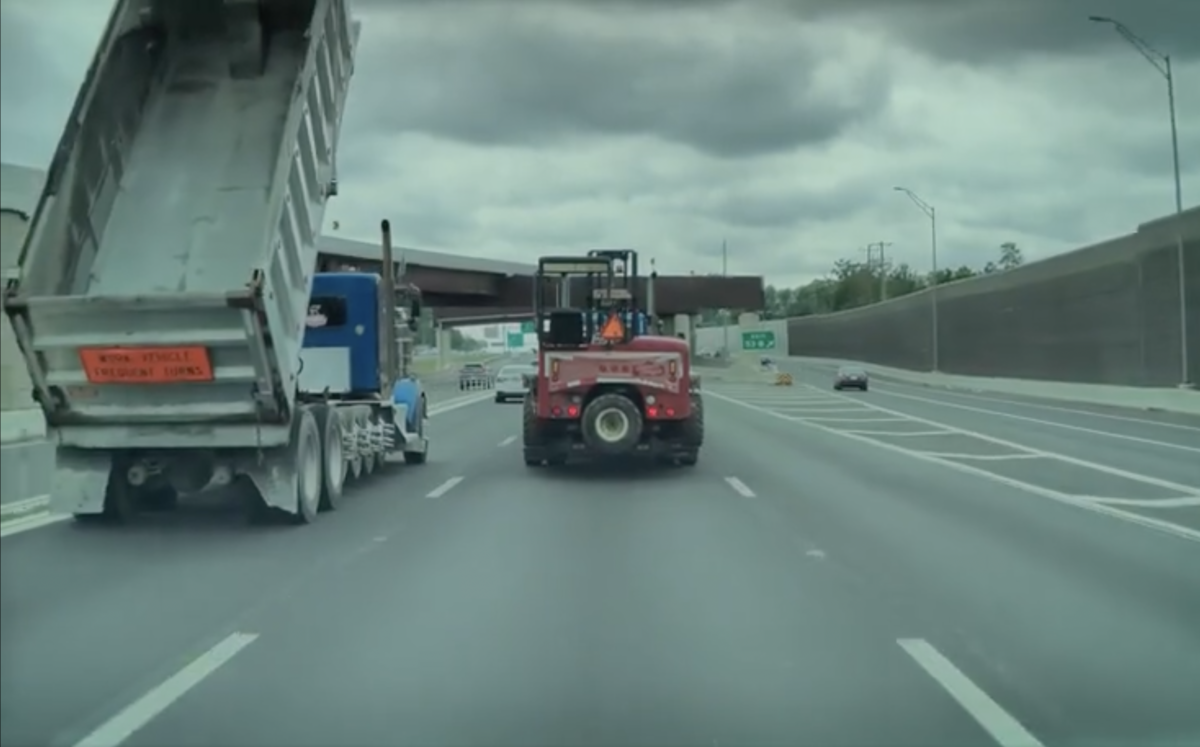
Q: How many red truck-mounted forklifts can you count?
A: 1